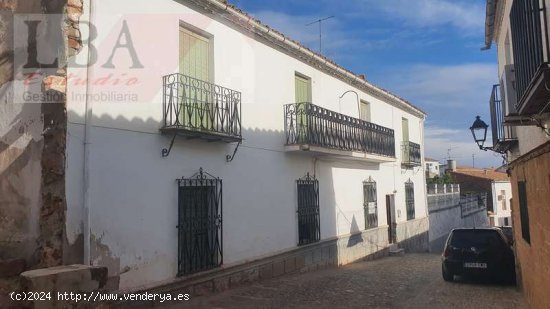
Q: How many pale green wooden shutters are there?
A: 4